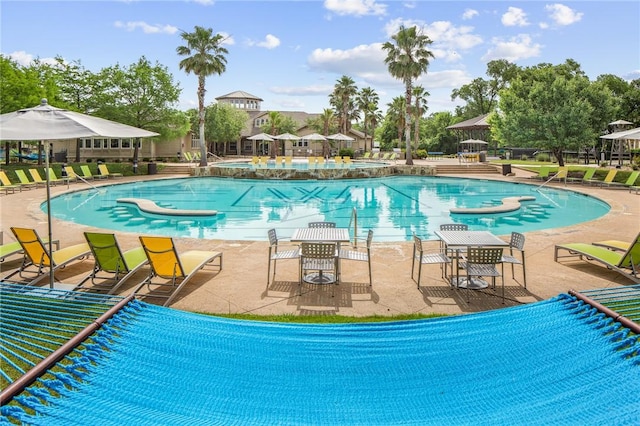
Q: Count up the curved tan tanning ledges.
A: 2